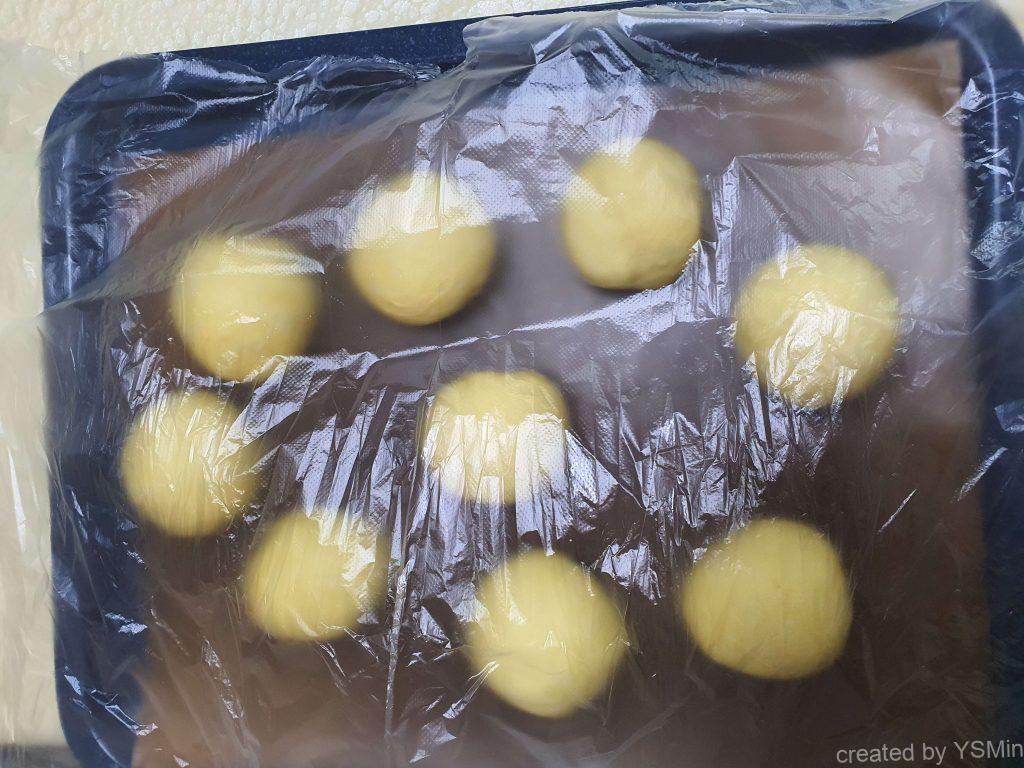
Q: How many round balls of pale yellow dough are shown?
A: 9